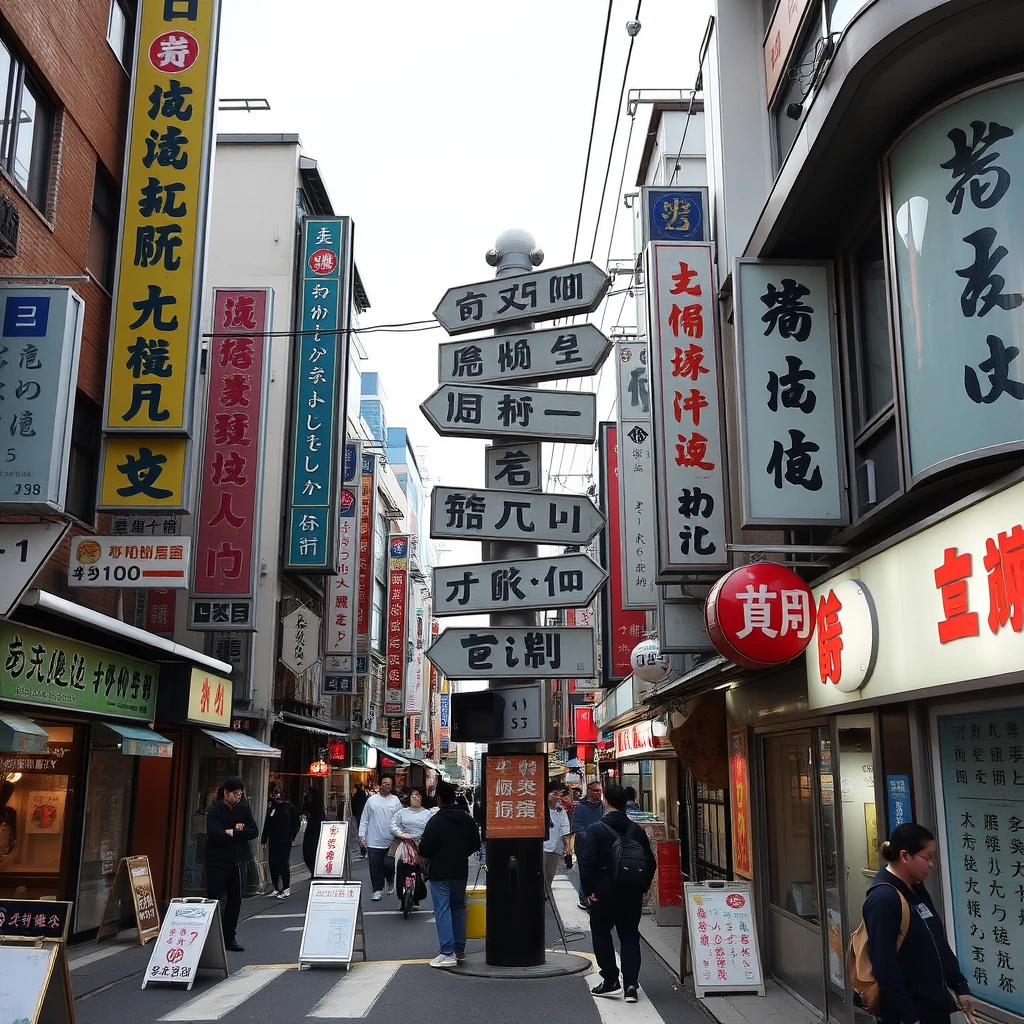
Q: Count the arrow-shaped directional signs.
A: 6